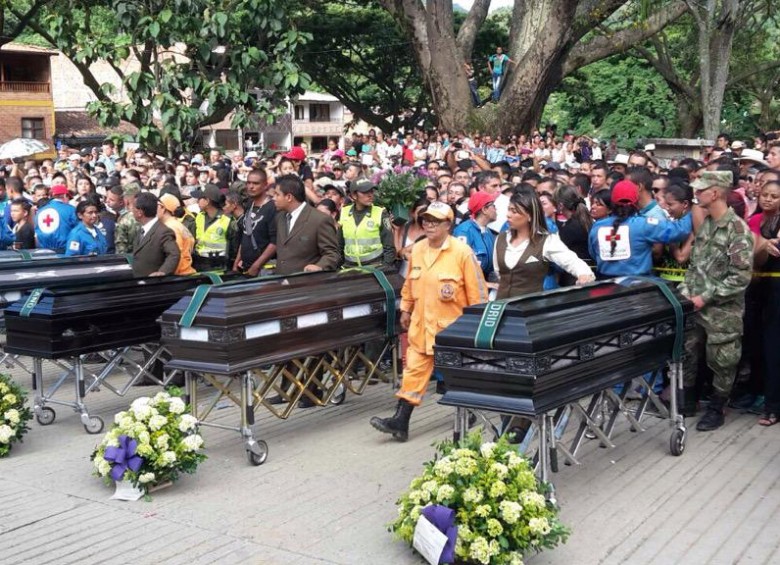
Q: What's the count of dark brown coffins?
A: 1